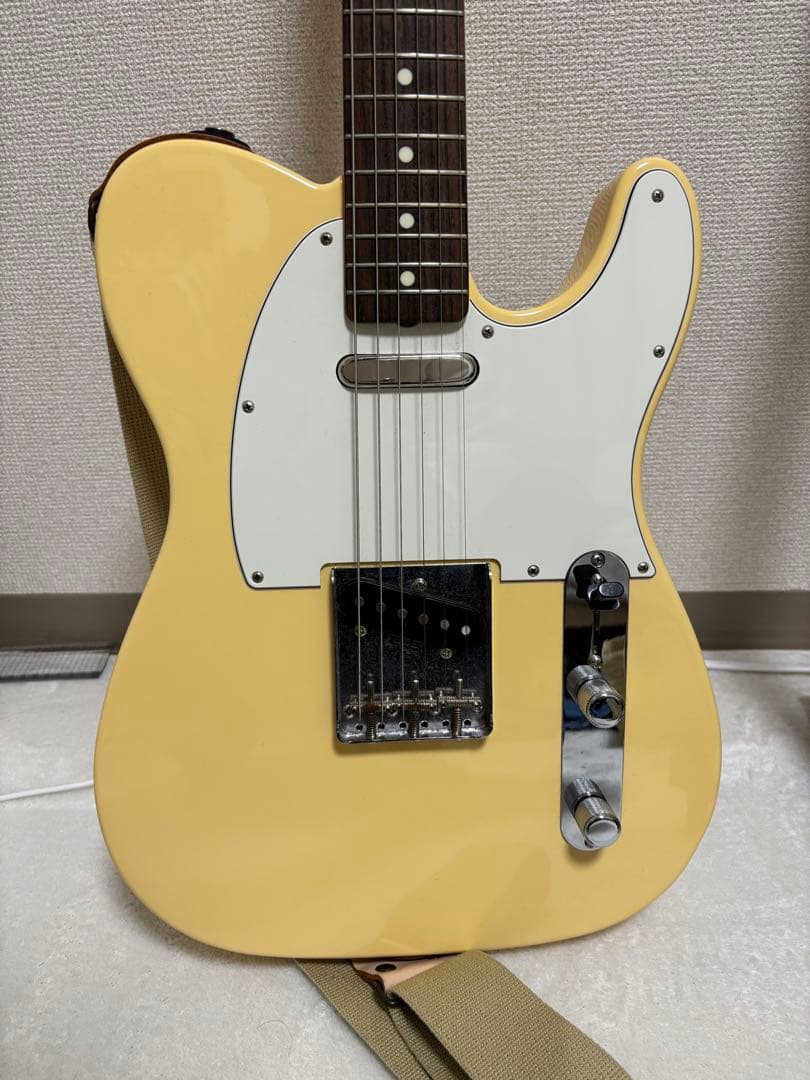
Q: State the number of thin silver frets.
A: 9